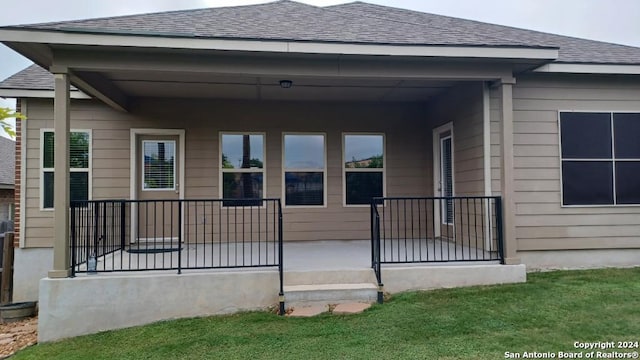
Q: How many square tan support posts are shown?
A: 2